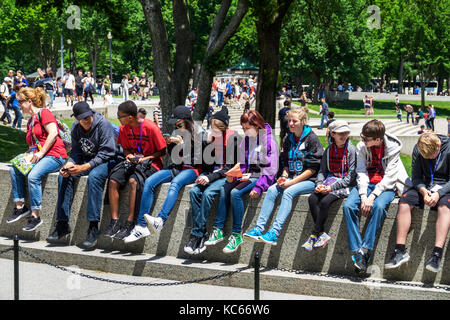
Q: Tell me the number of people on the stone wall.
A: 10